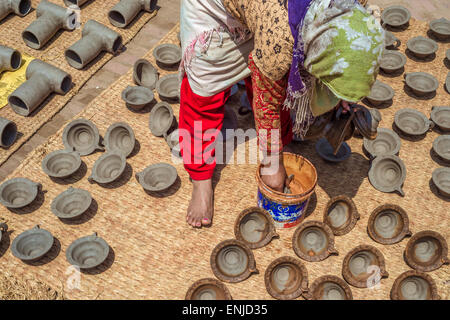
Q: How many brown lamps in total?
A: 11